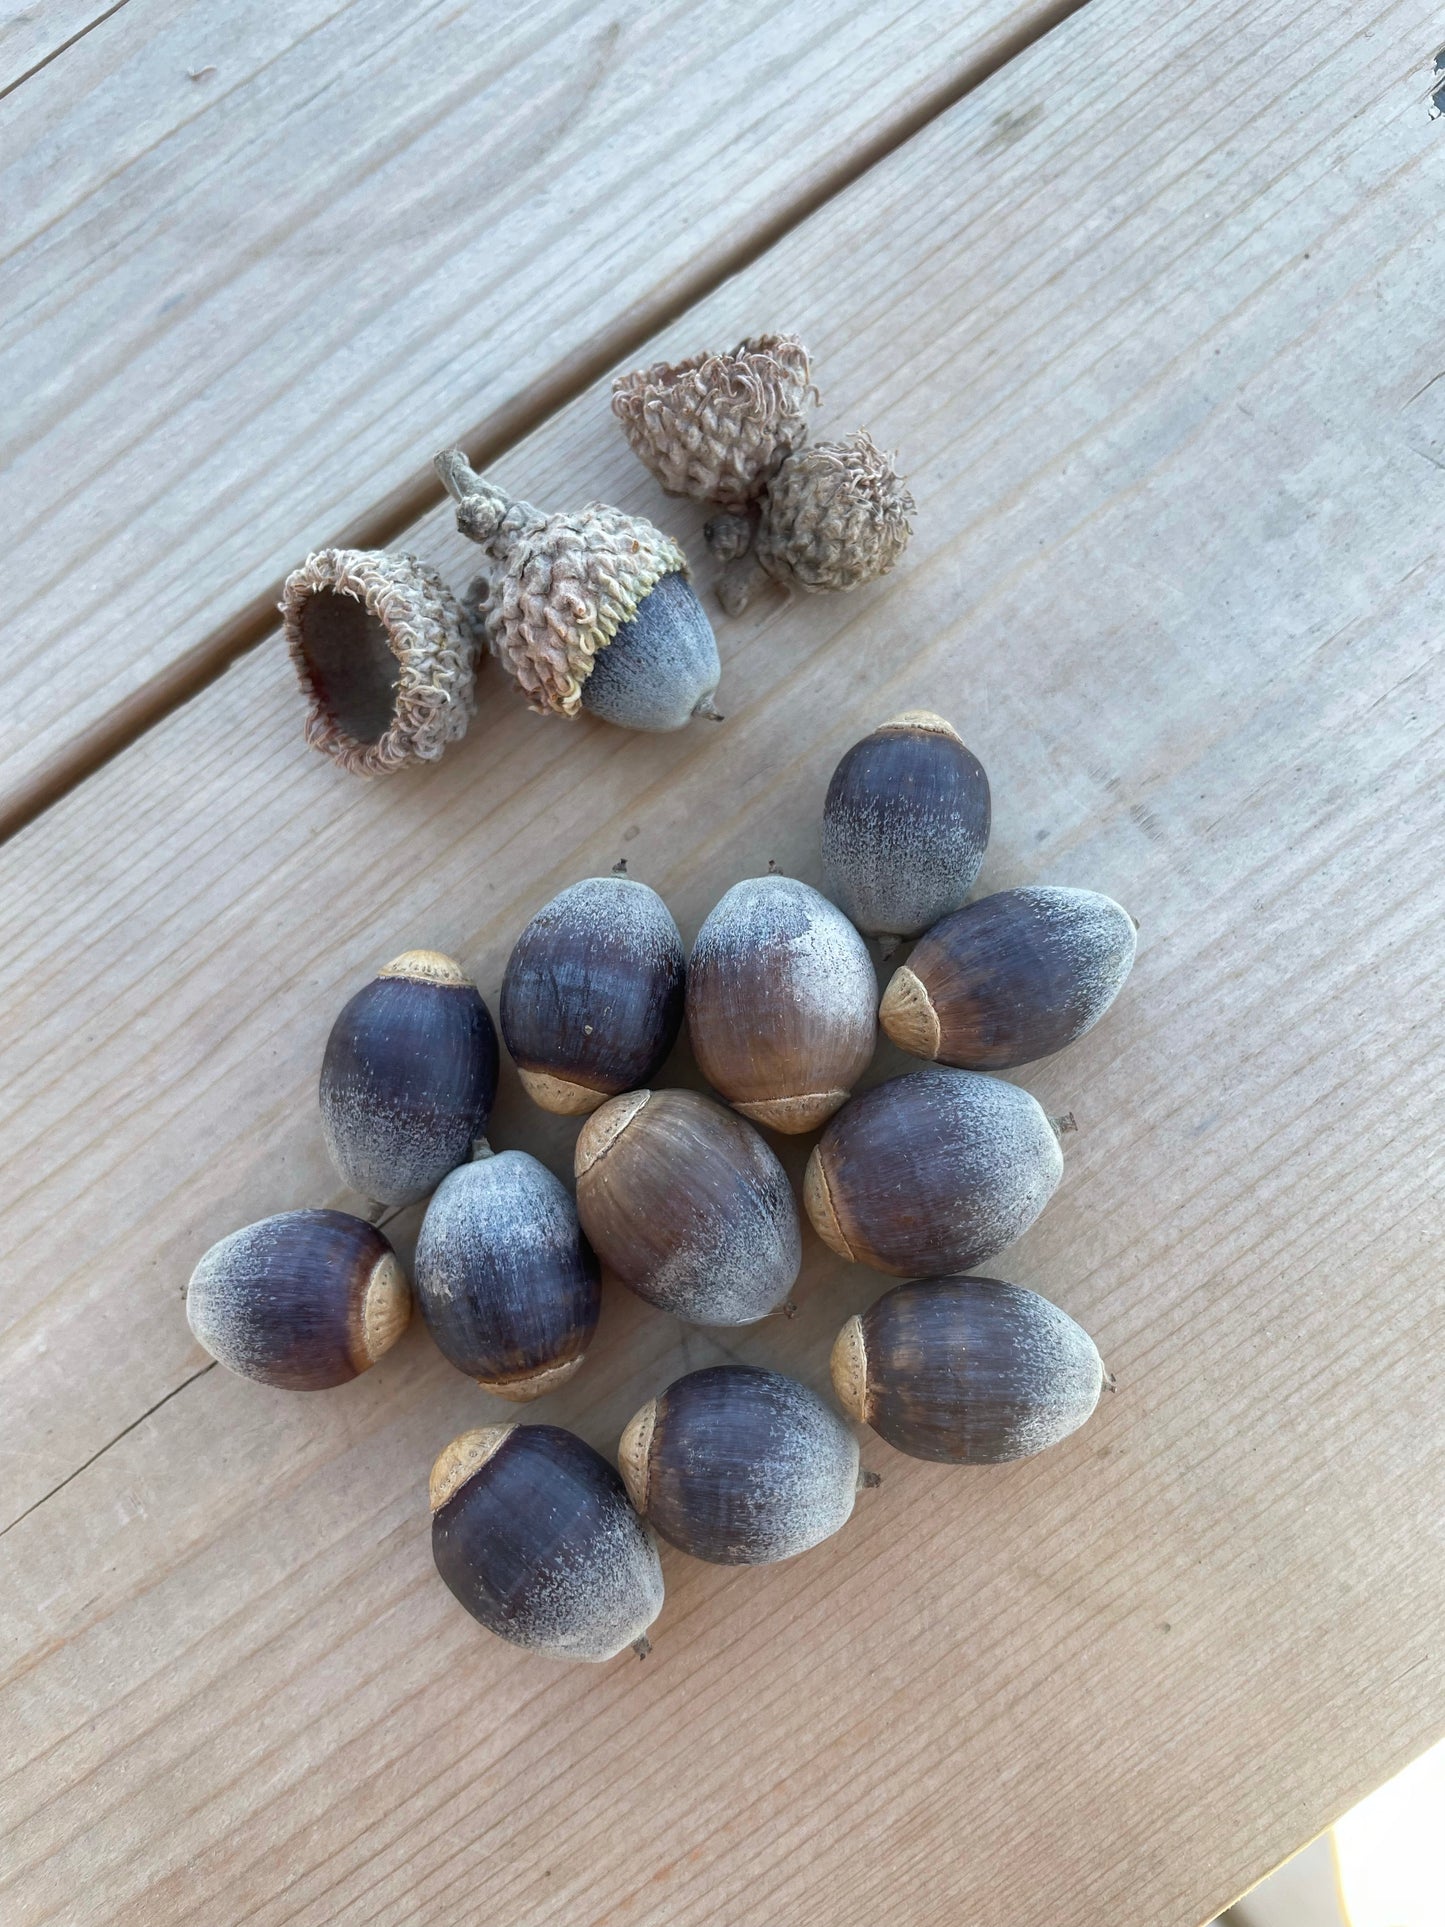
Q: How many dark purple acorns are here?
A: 12